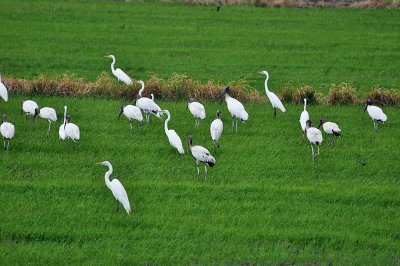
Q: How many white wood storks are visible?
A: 13